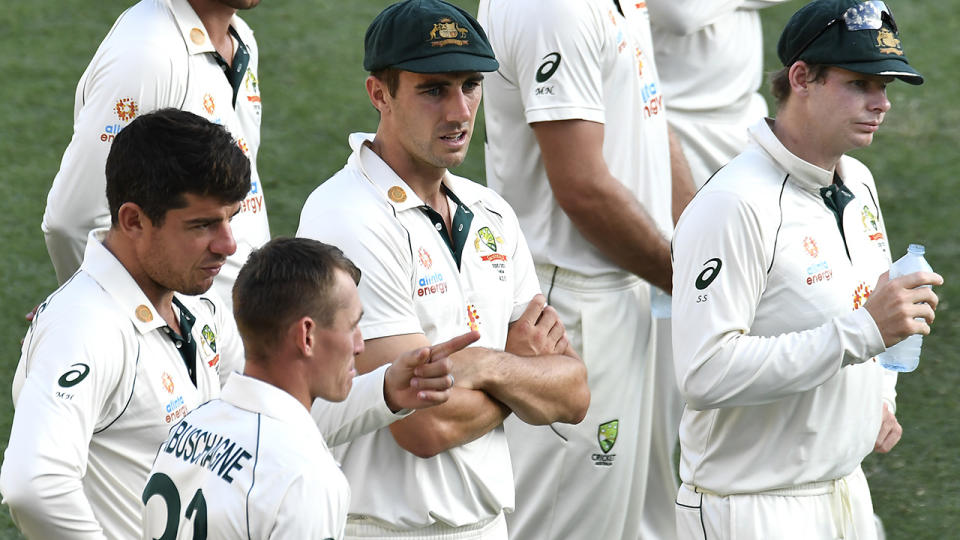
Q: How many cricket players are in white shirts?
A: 7